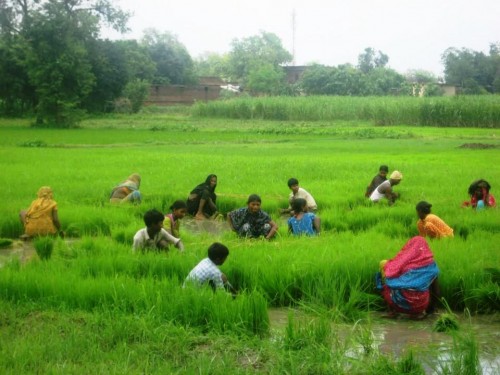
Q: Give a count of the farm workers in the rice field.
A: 14